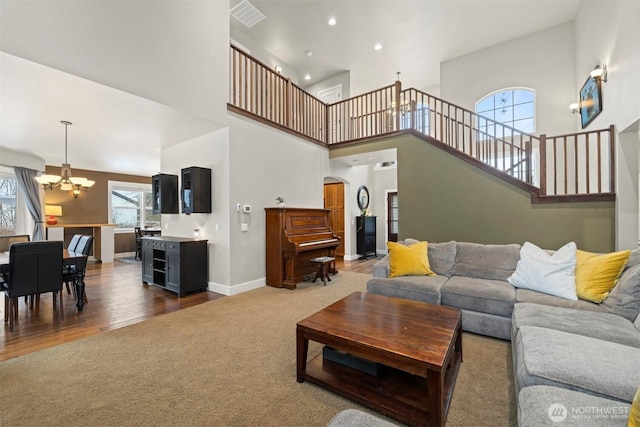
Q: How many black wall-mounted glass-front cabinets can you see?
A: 2